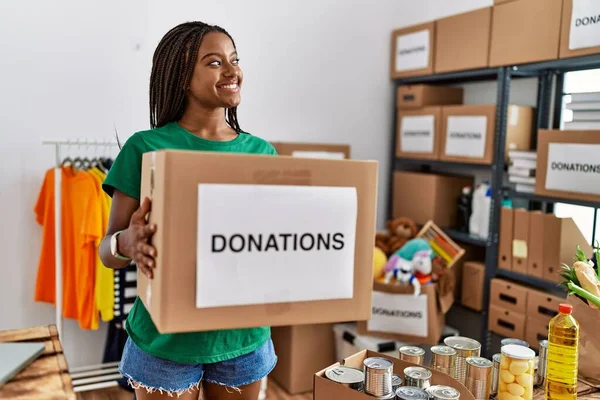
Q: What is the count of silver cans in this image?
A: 13